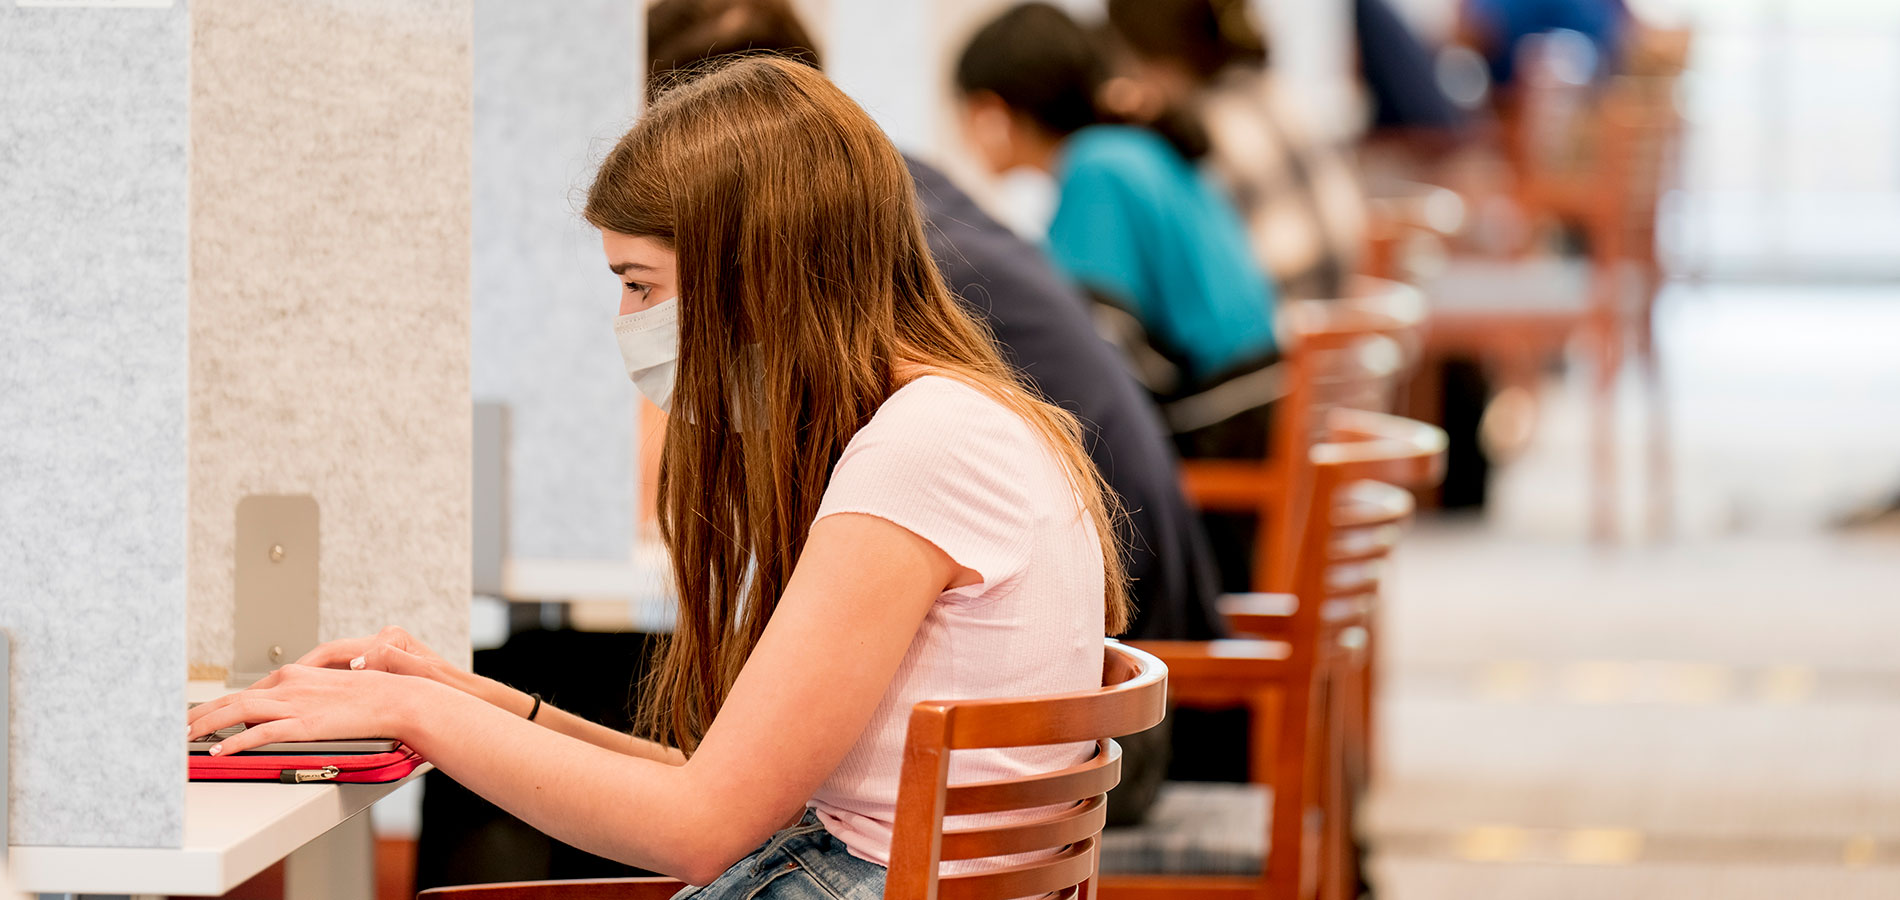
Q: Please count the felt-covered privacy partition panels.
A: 3